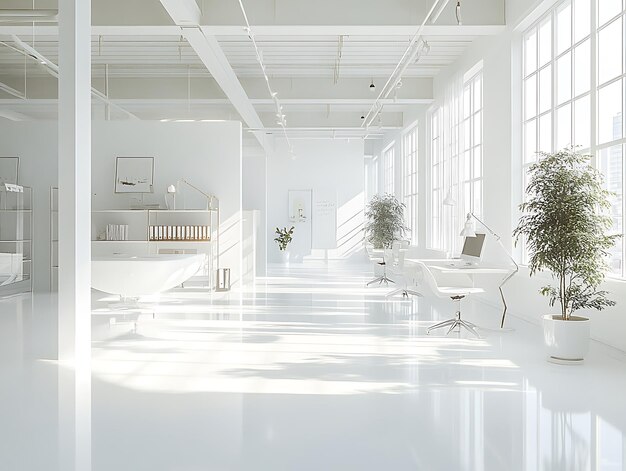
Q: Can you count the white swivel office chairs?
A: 3